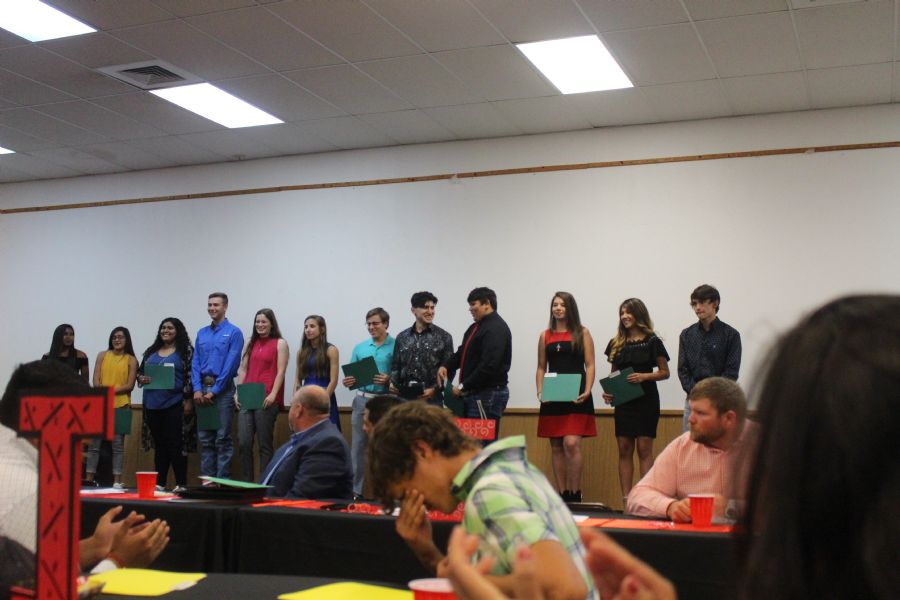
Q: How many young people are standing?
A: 12